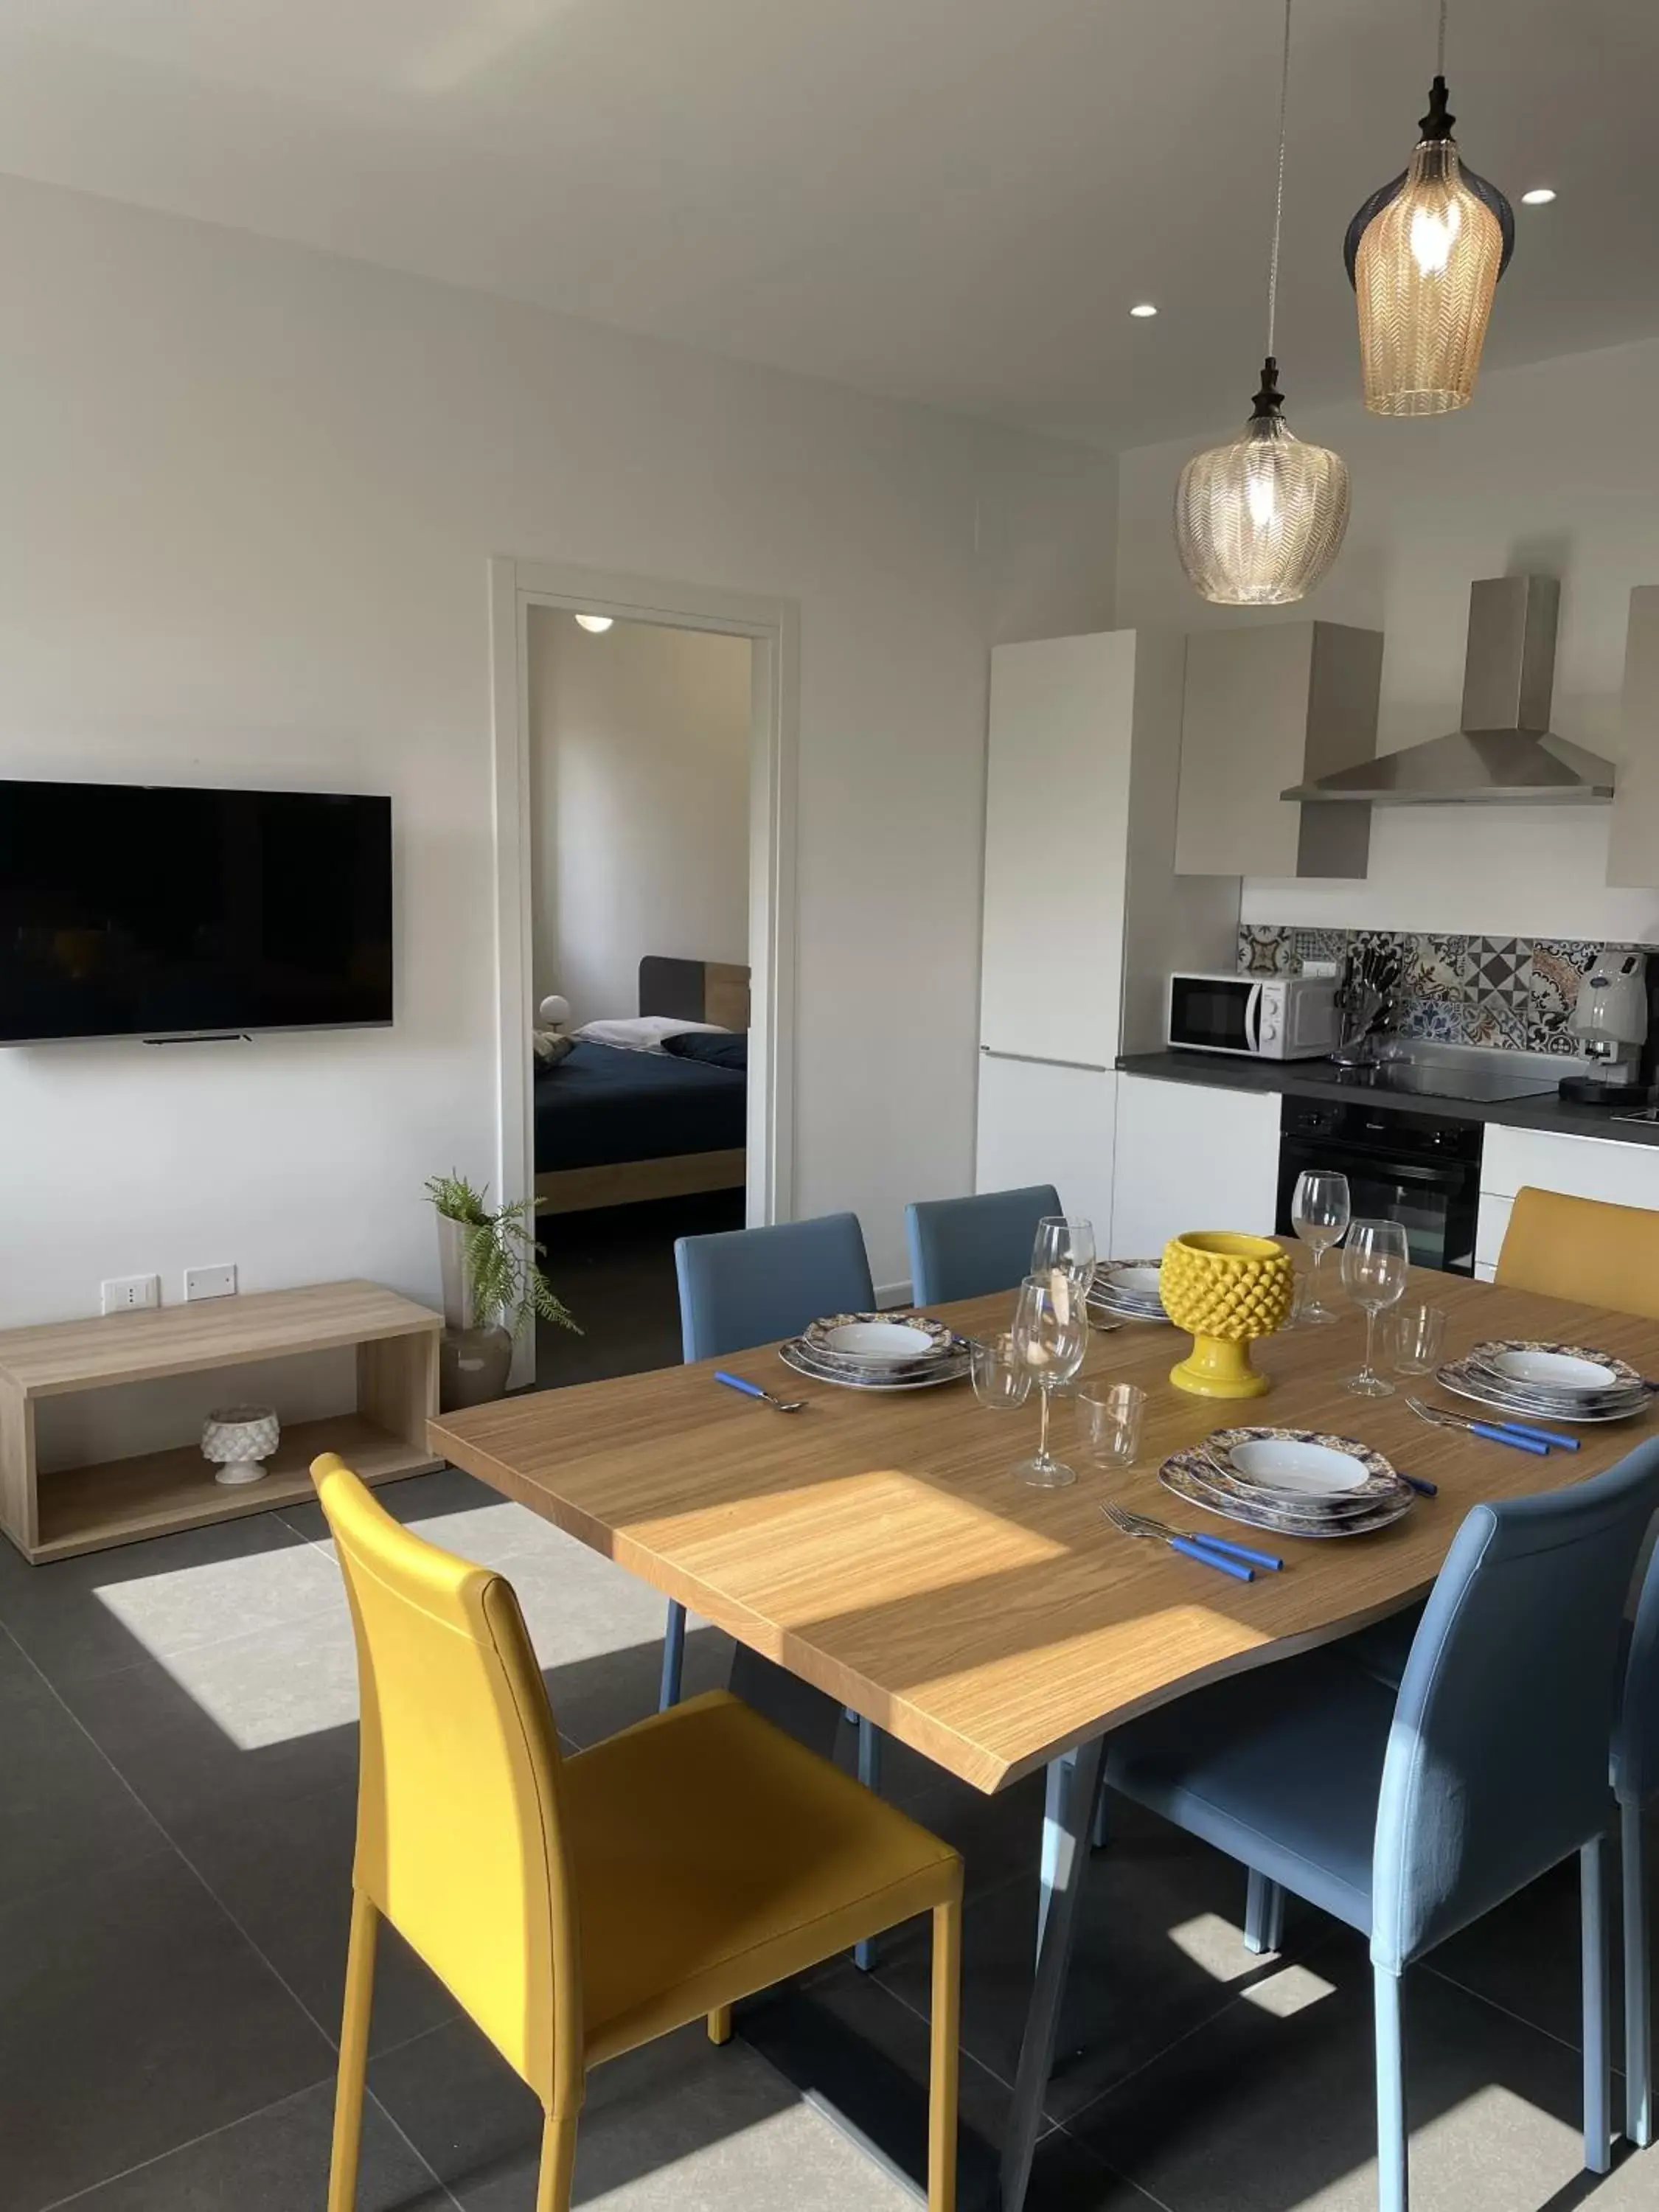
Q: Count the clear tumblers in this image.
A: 4